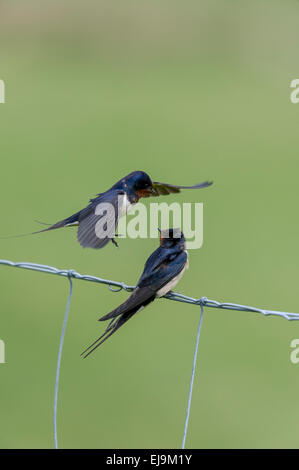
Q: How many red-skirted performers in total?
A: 0